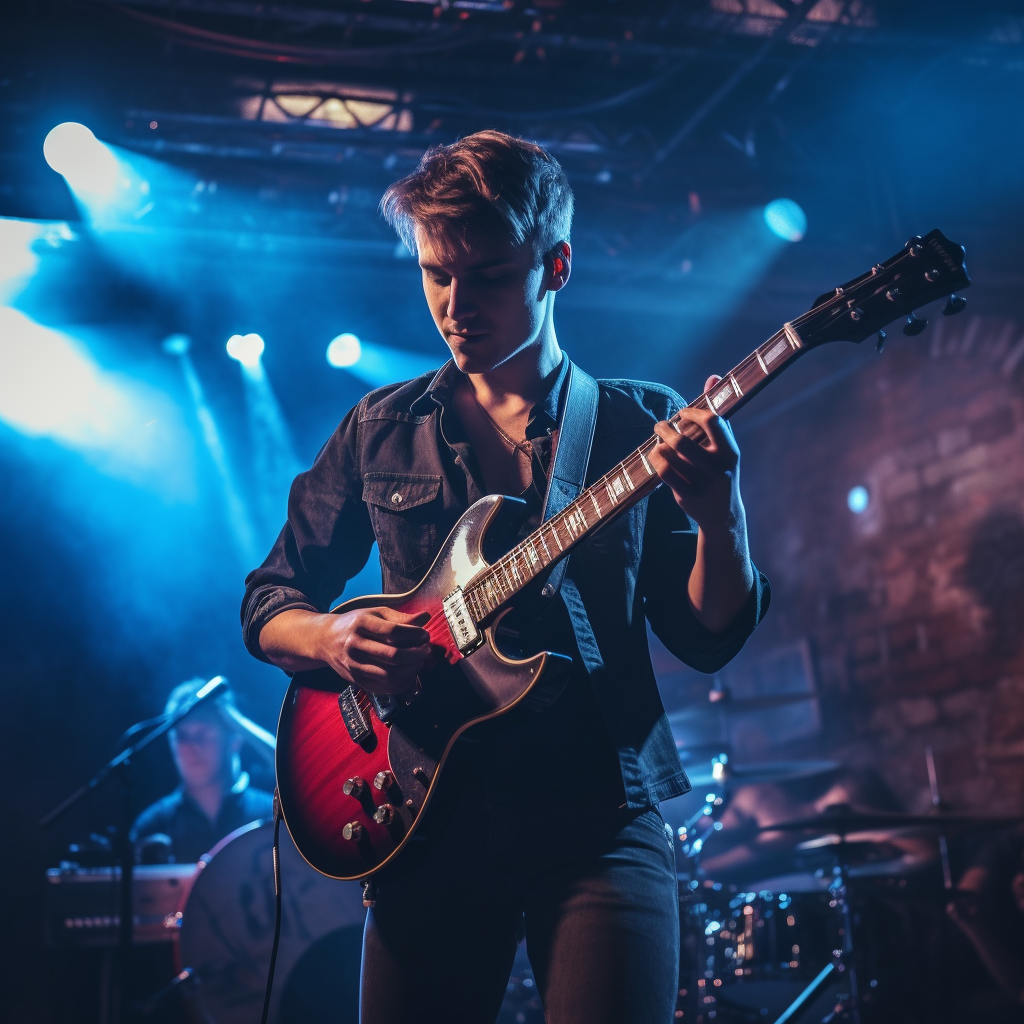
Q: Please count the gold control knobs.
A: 4